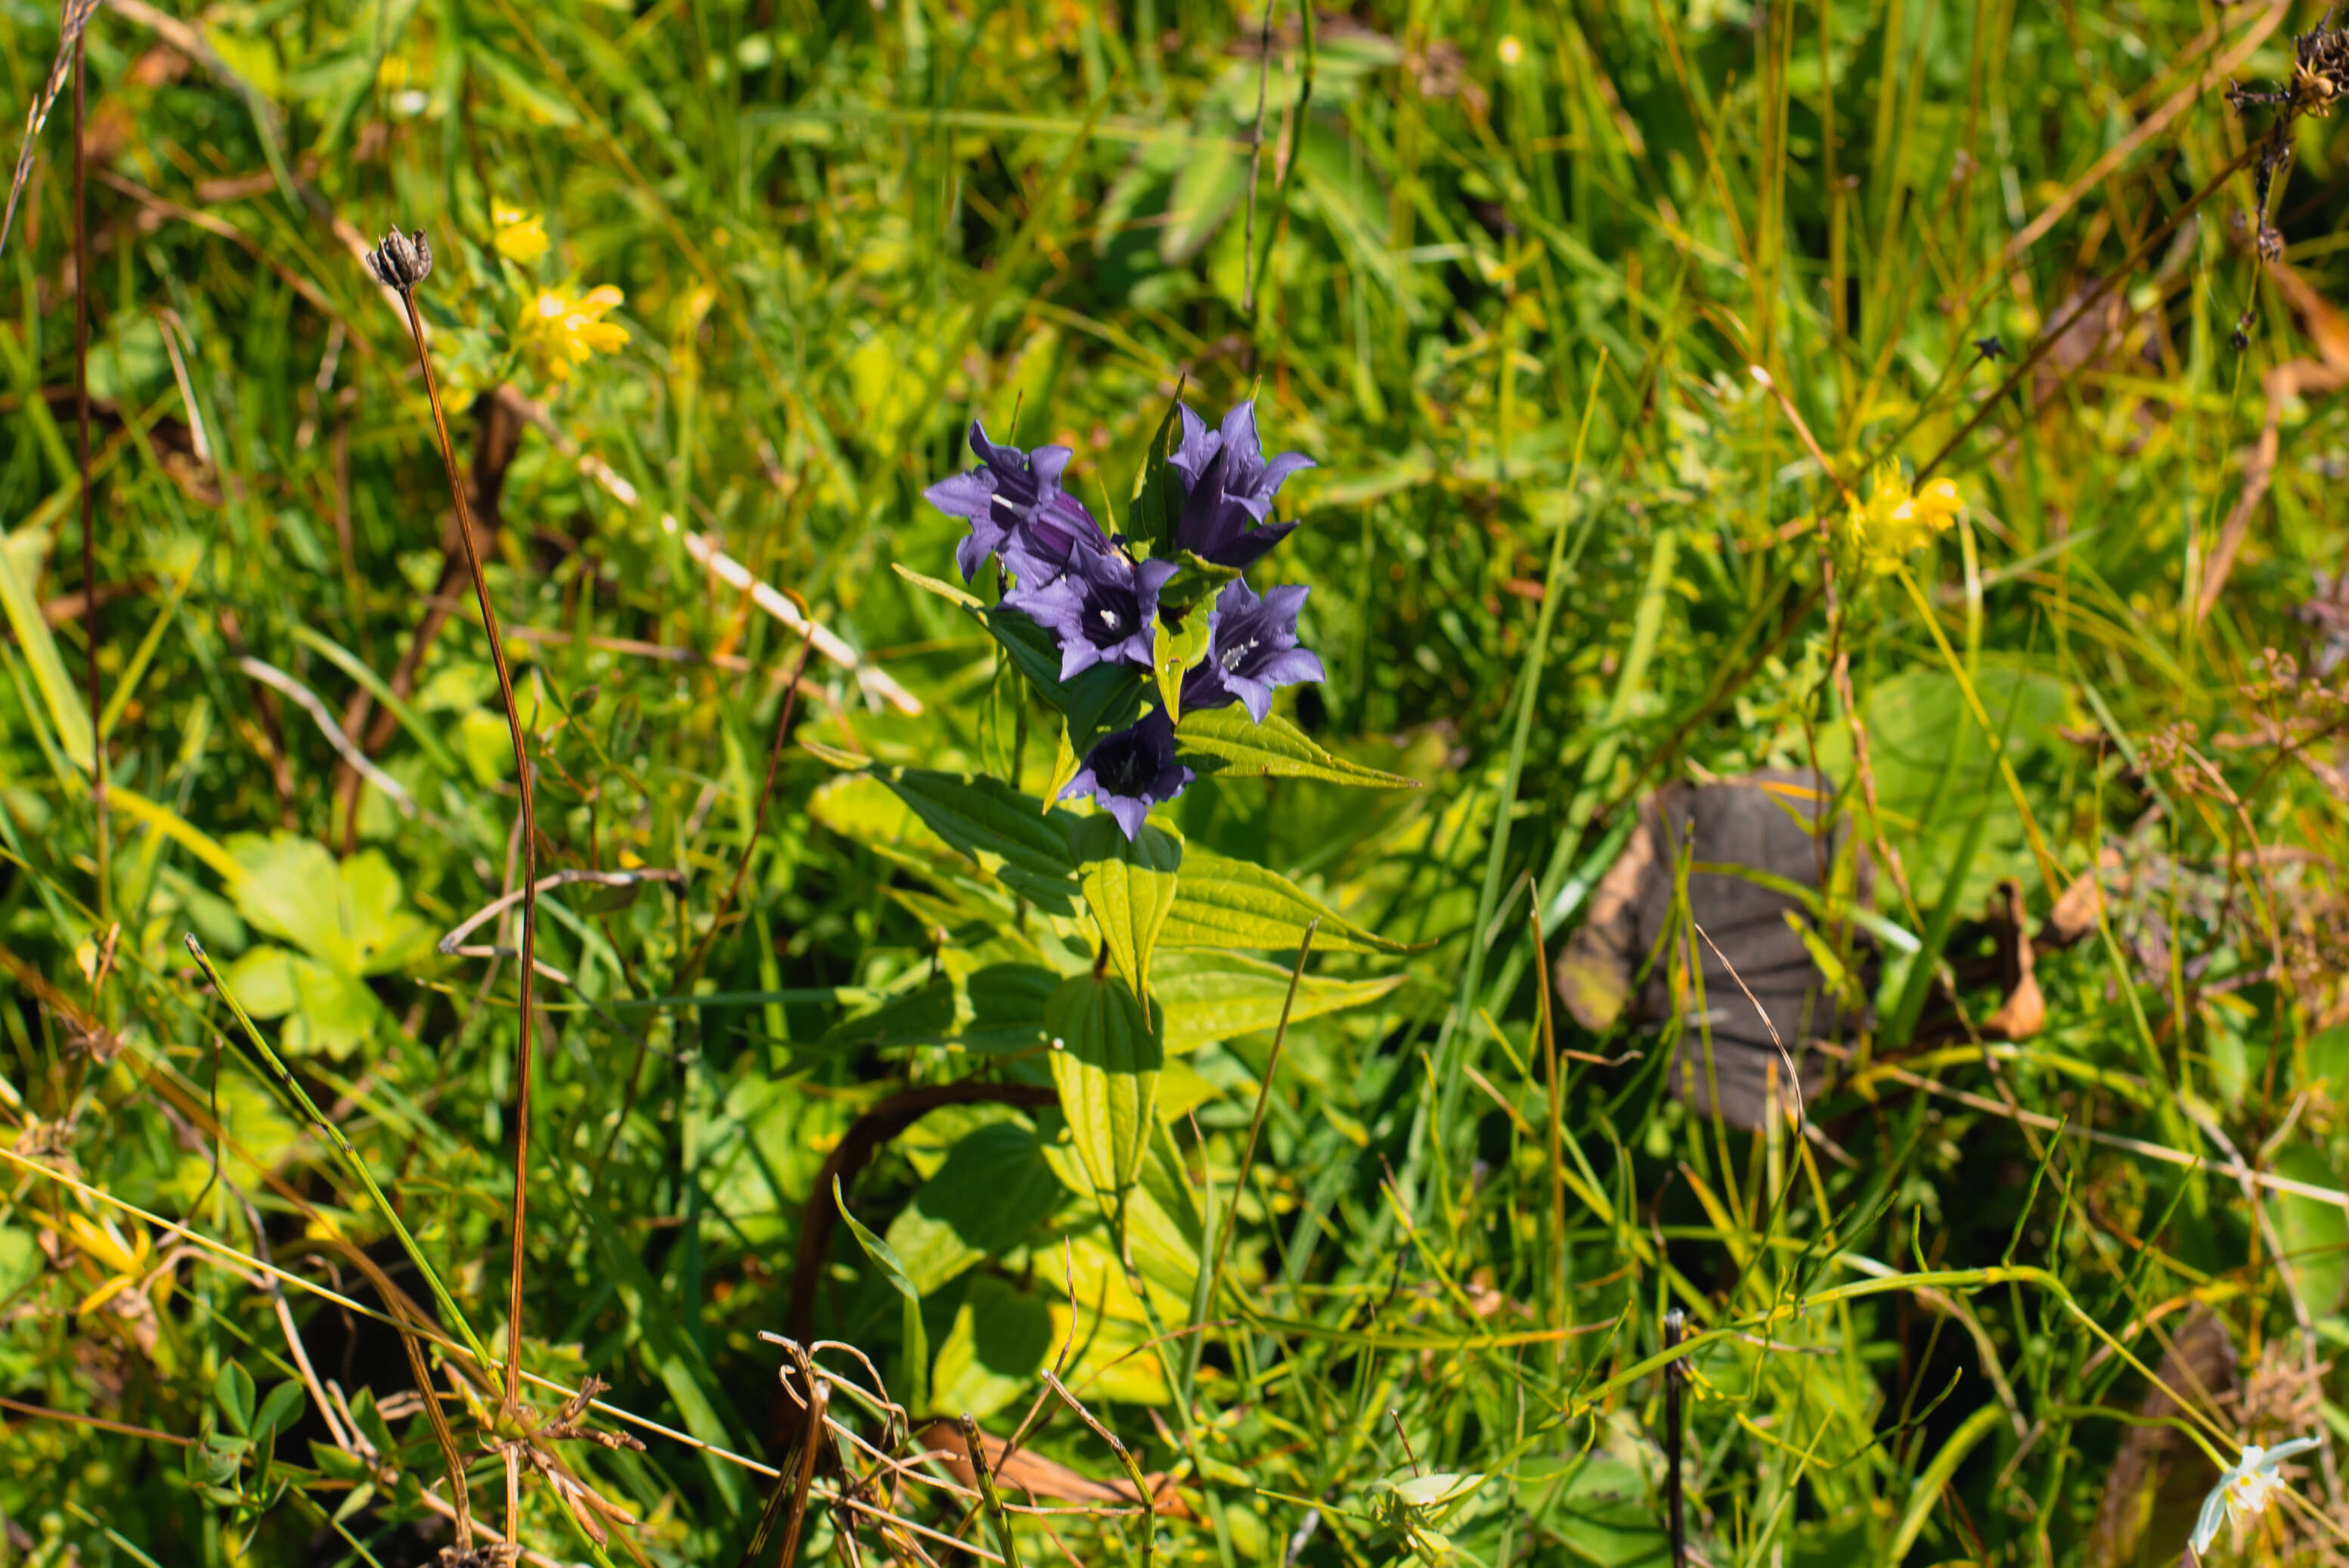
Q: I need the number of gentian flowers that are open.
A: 5